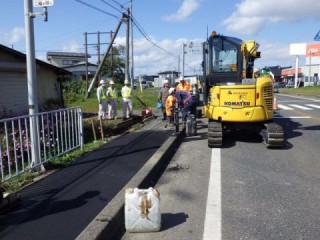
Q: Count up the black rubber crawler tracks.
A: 2